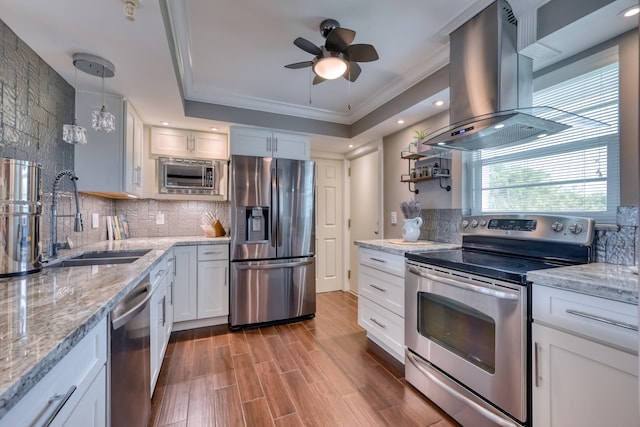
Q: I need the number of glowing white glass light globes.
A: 1